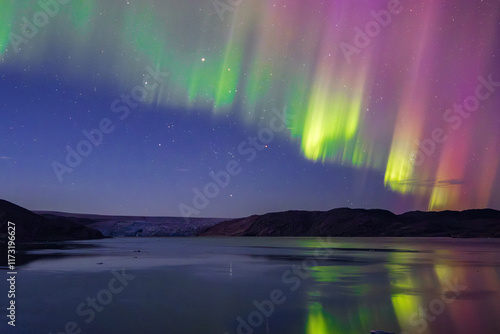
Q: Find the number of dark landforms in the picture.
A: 2